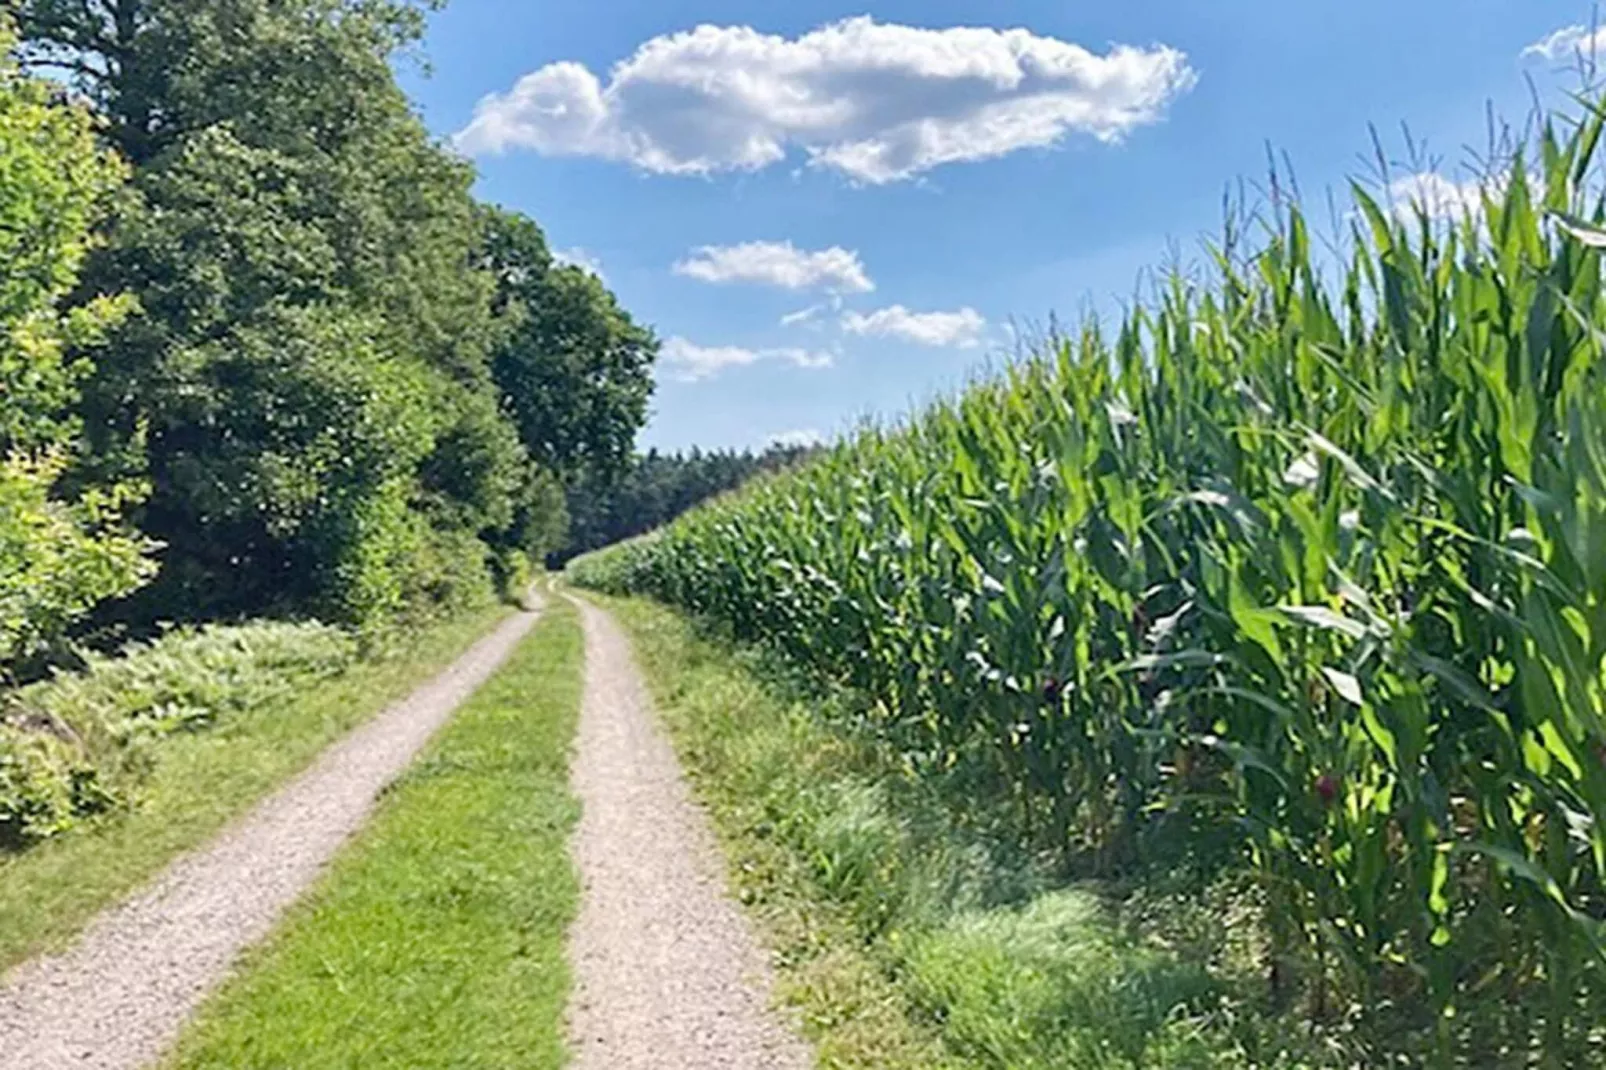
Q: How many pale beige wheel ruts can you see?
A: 2